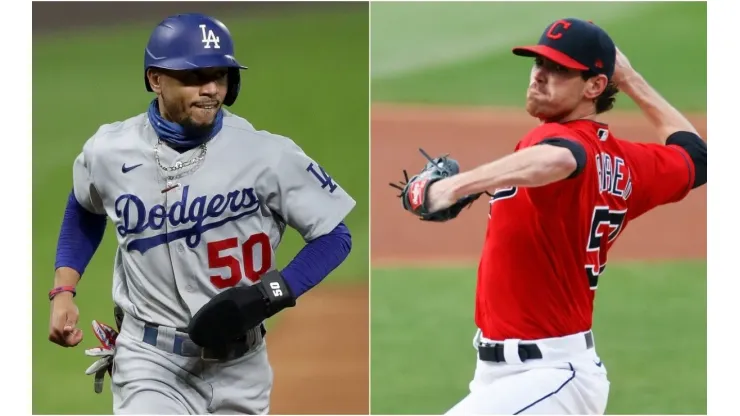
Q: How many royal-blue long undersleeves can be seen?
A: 2